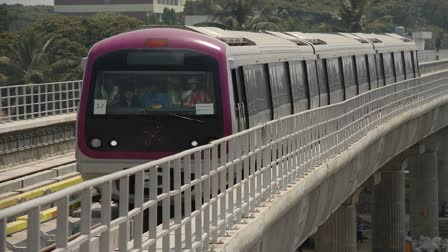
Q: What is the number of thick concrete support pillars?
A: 3